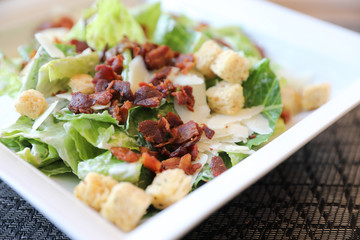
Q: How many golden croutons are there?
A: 10